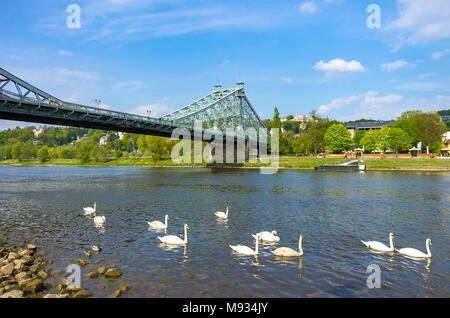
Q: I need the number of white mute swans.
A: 10